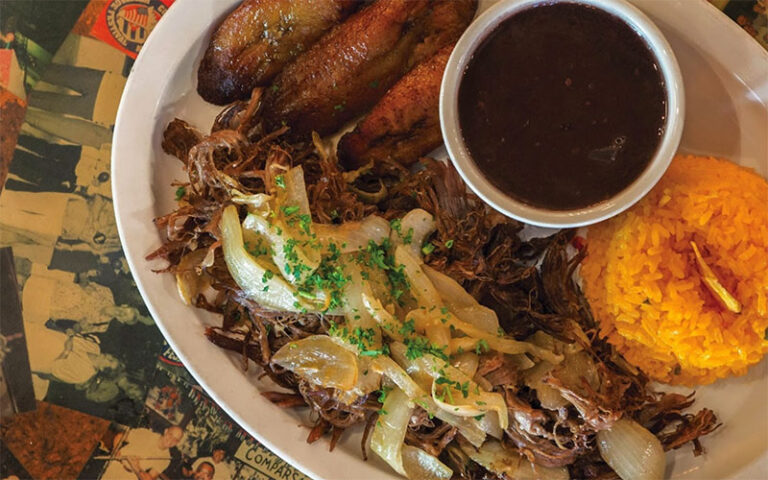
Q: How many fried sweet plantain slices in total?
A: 3